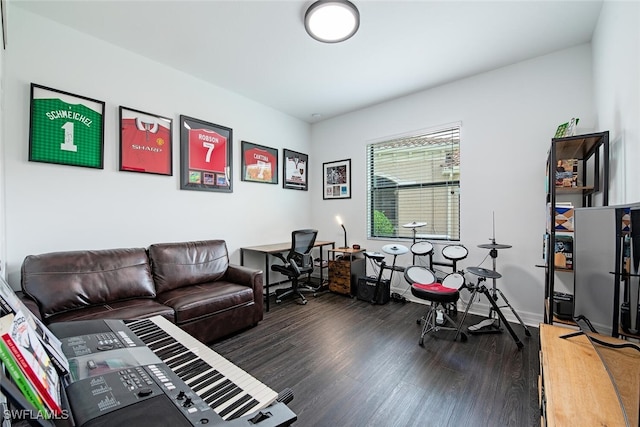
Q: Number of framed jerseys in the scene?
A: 5